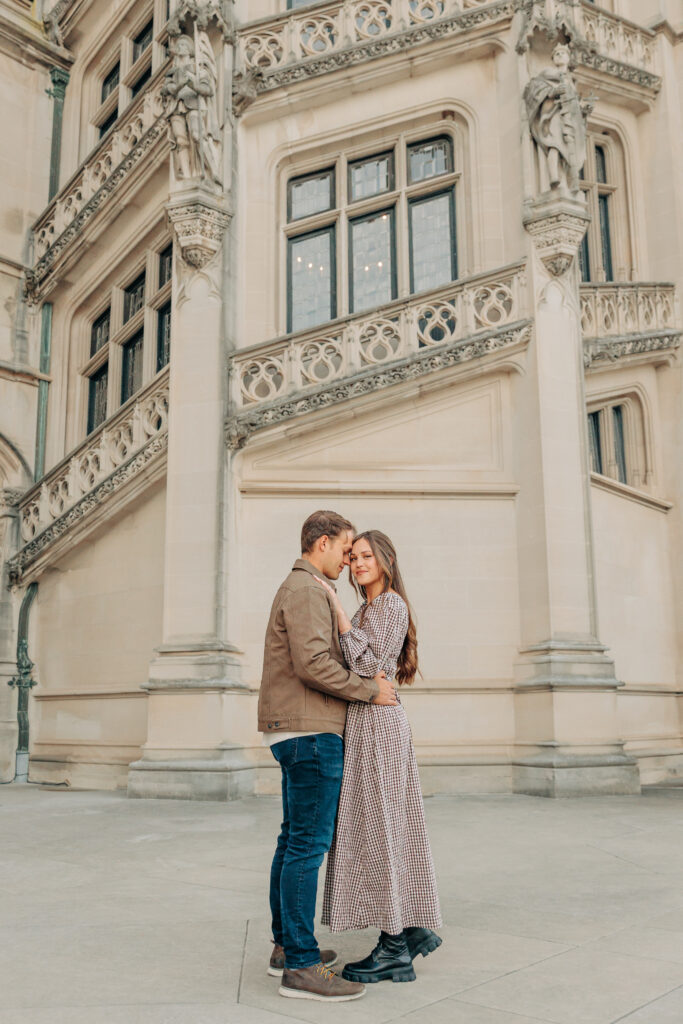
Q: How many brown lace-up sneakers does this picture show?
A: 2